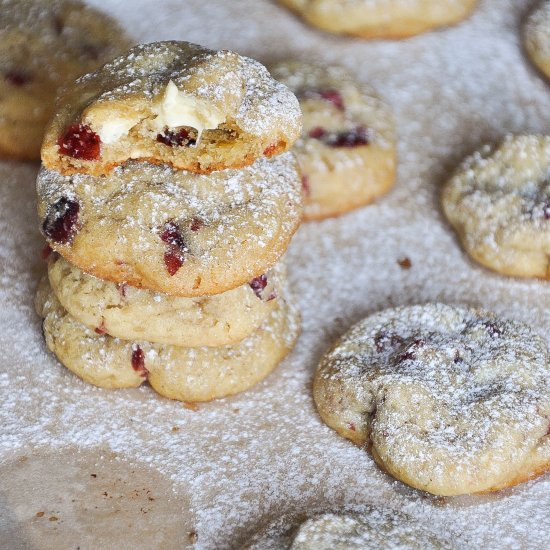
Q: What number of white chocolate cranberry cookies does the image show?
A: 11